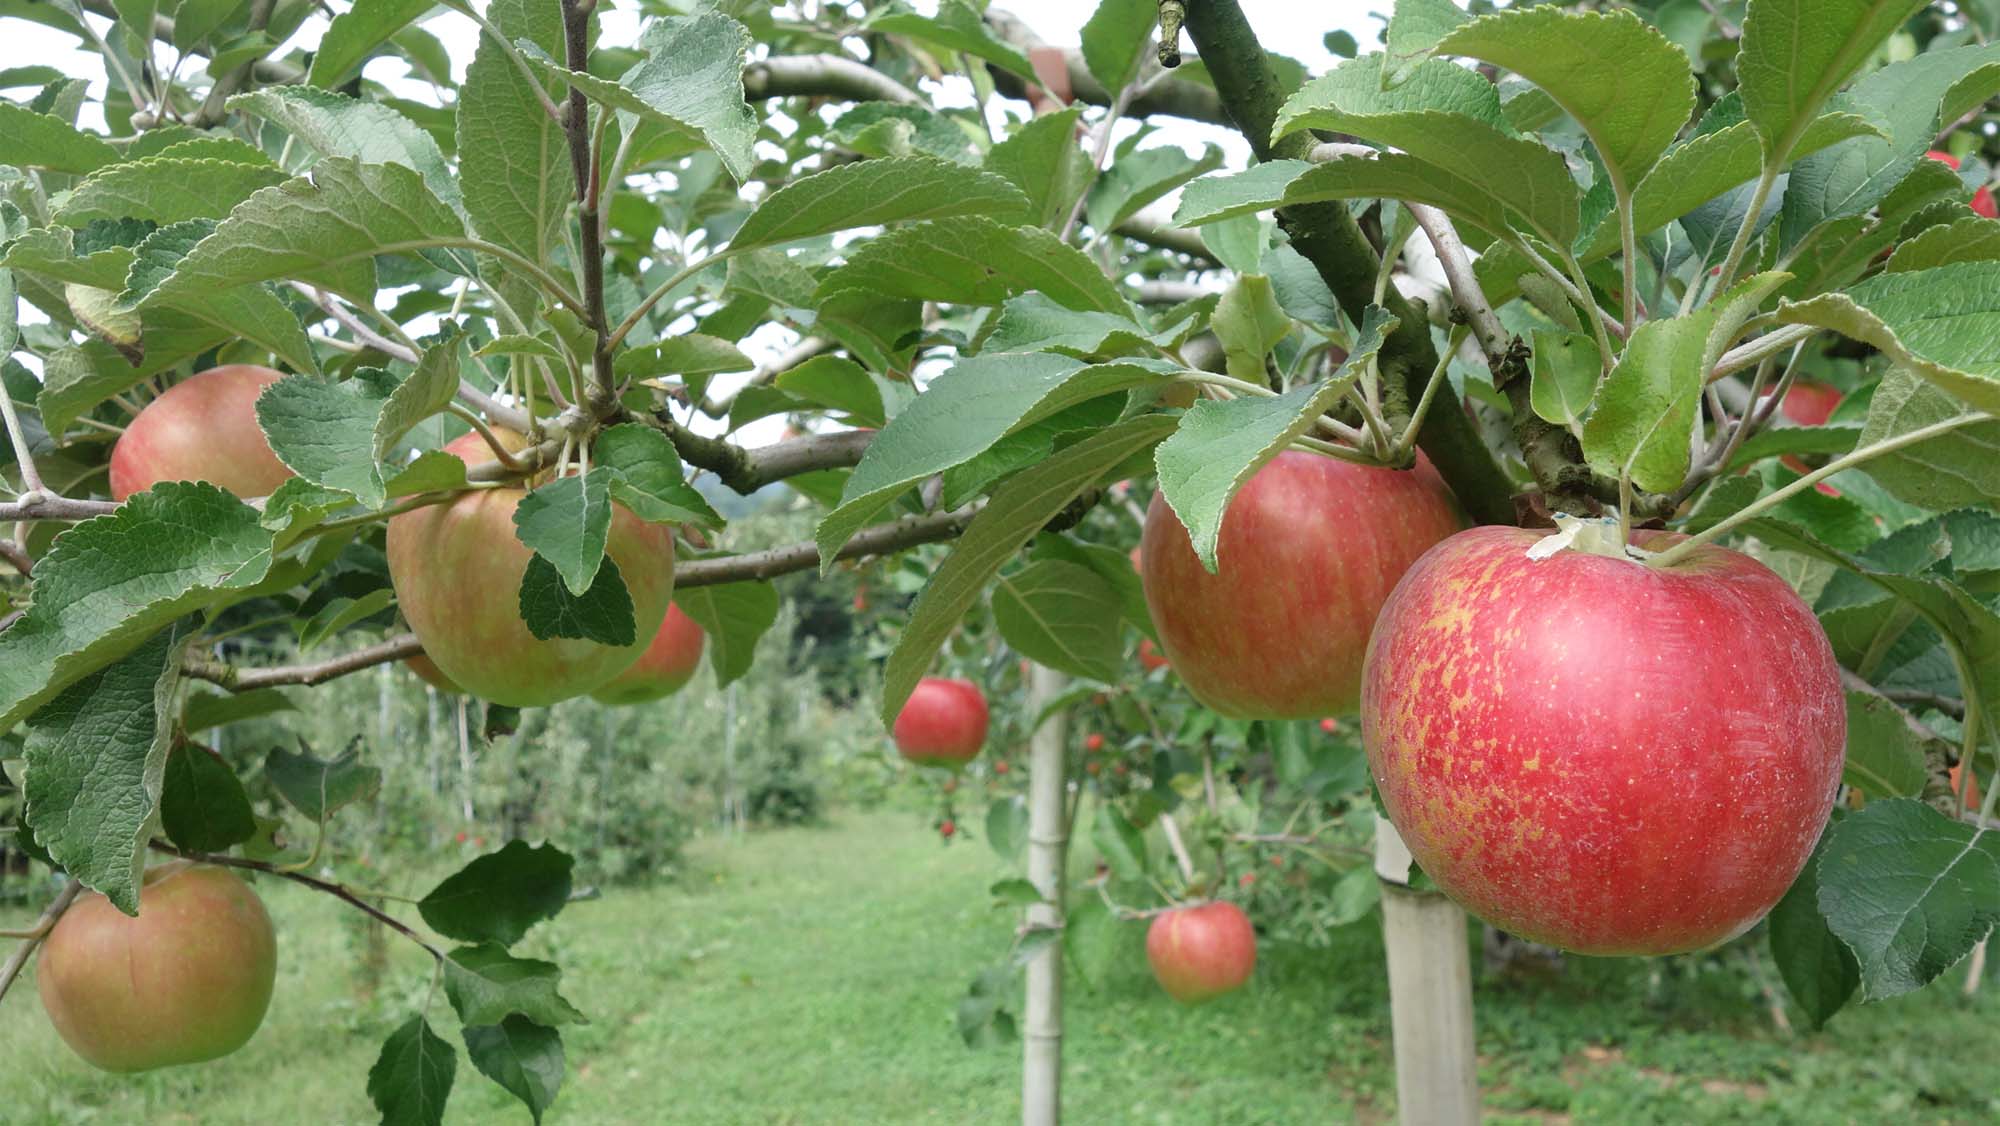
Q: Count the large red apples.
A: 2